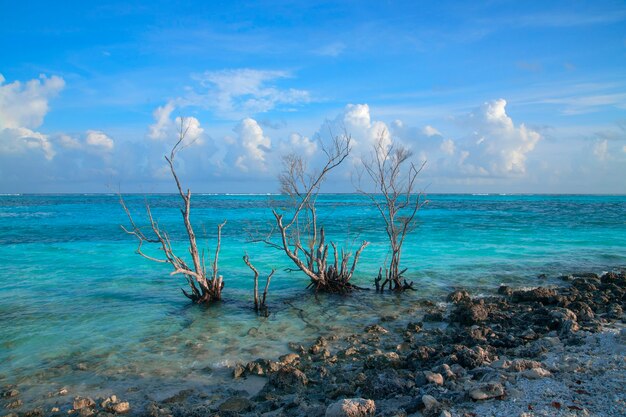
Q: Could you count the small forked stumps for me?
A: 1